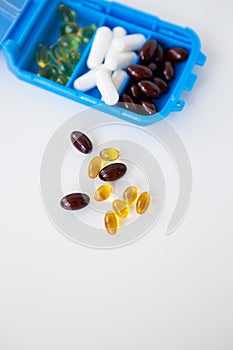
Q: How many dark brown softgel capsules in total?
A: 14